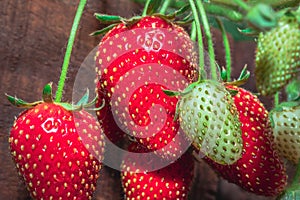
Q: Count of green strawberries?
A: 3